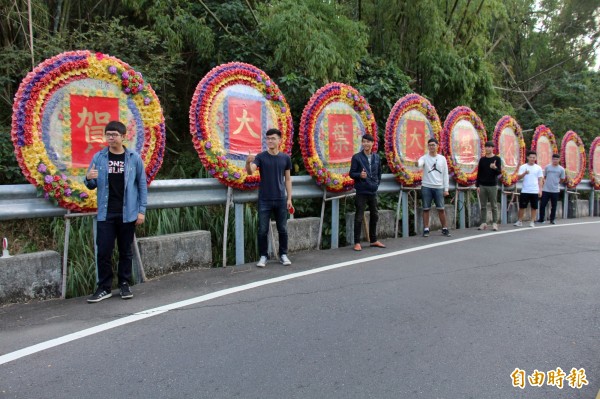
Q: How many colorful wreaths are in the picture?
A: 9